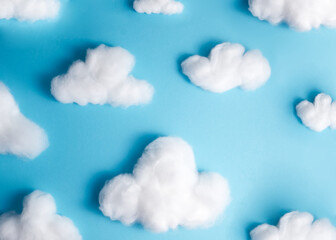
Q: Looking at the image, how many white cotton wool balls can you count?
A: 10